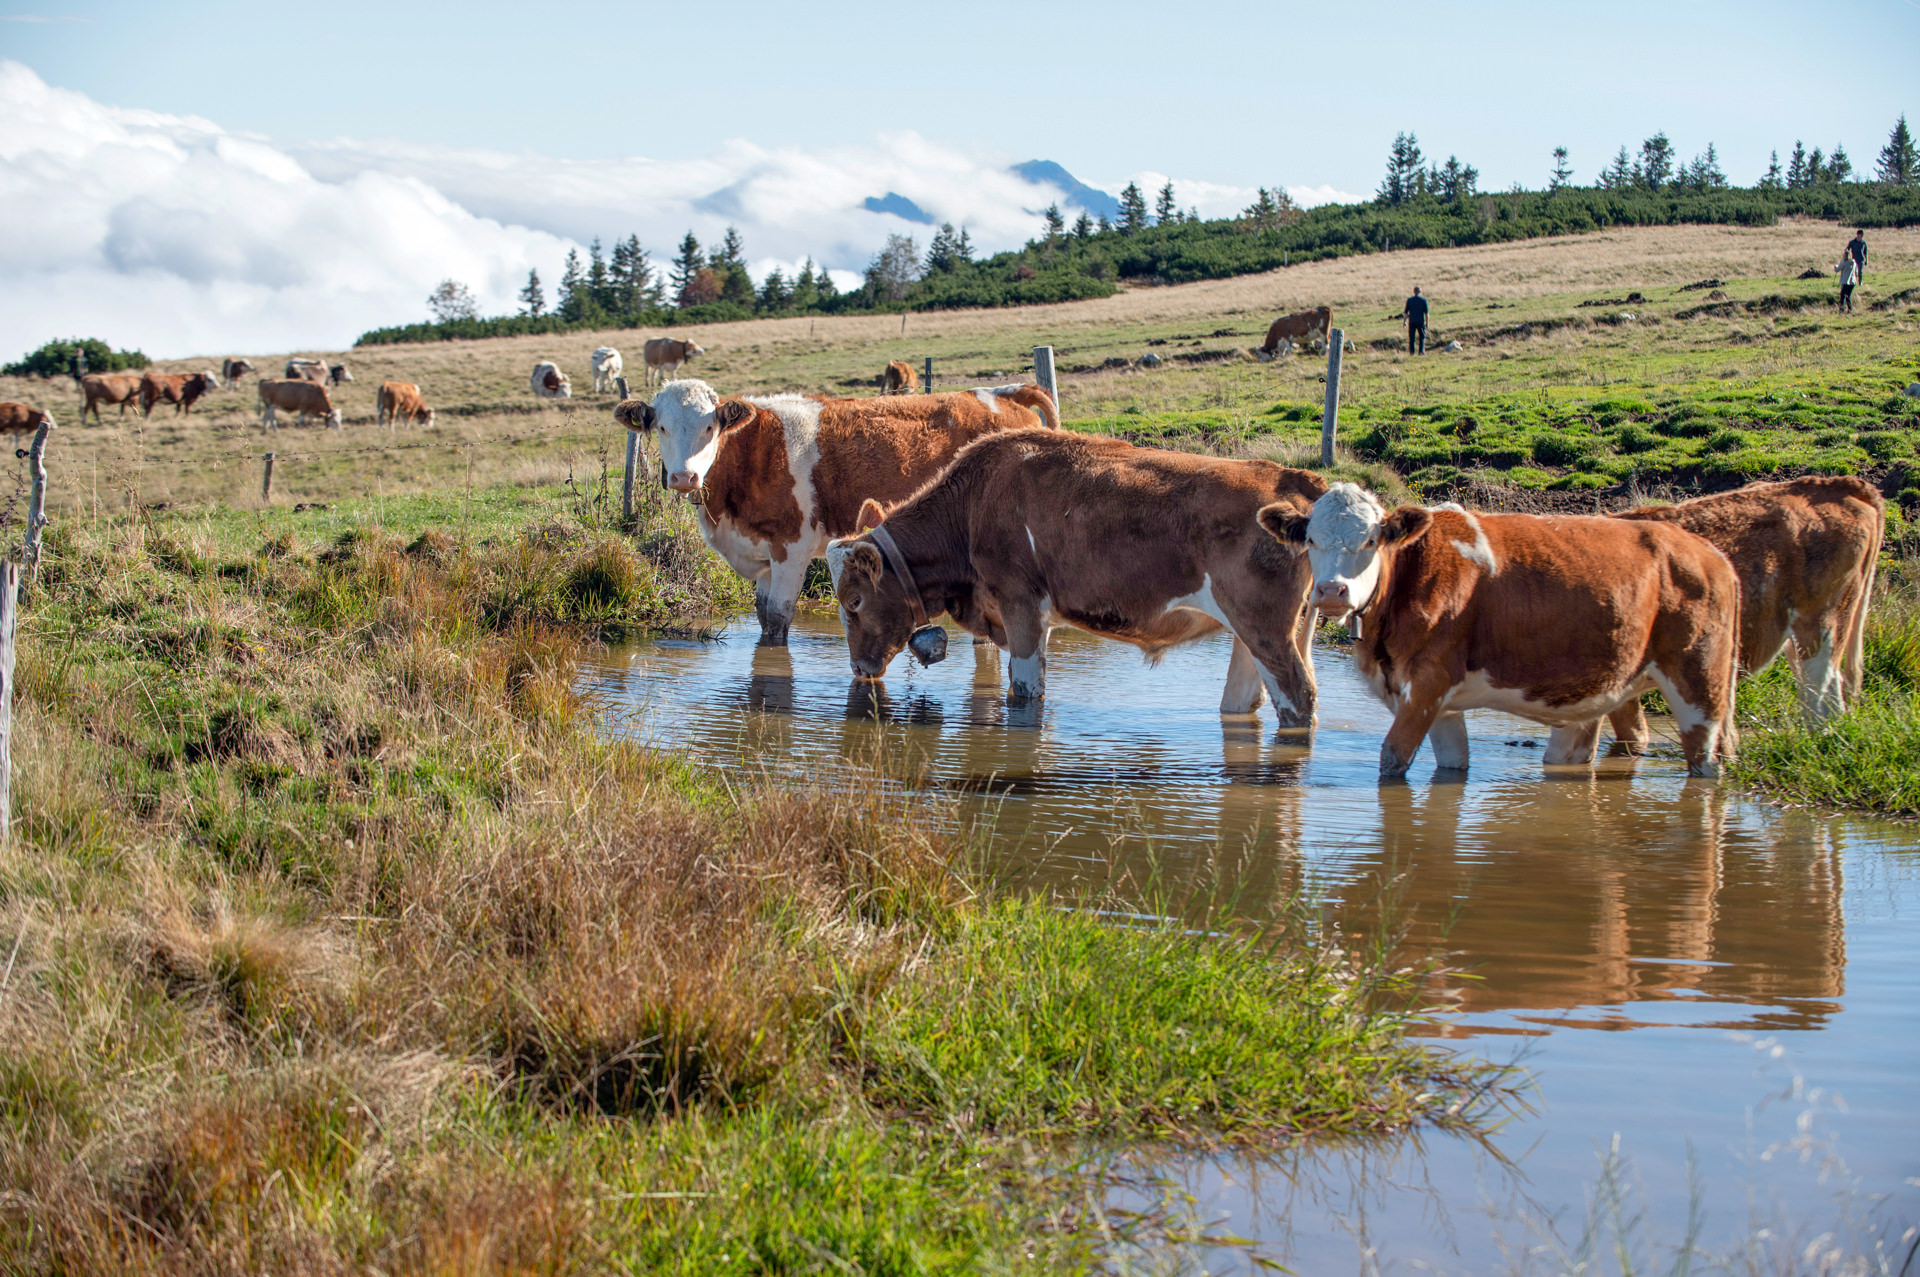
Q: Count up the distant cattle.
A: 12